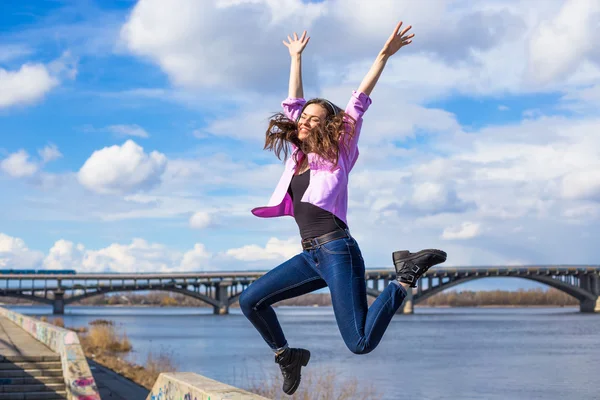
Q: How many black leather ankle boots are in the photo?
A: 2